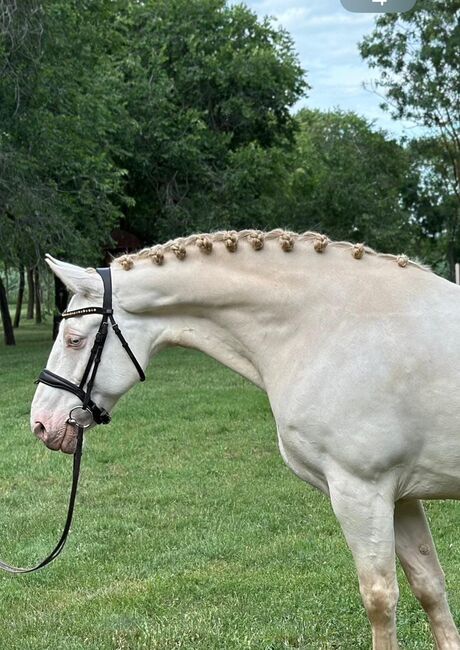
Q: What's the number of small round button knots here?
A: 10